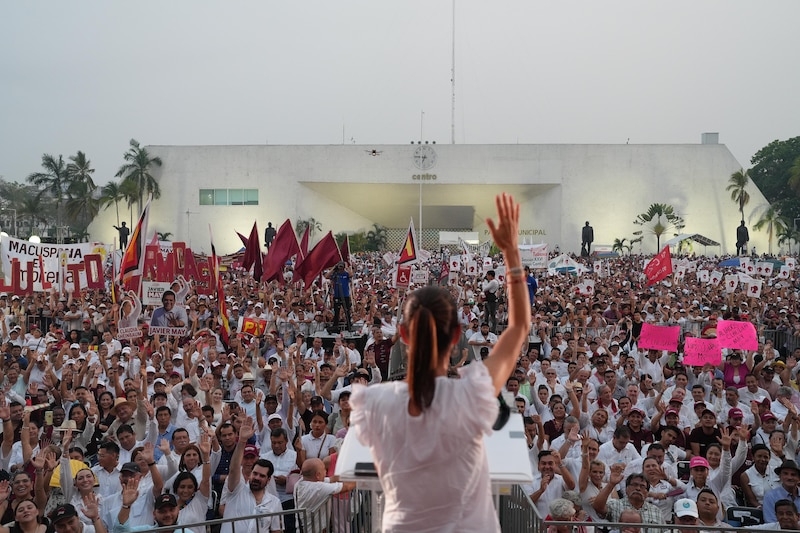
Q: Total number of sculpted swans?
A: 0